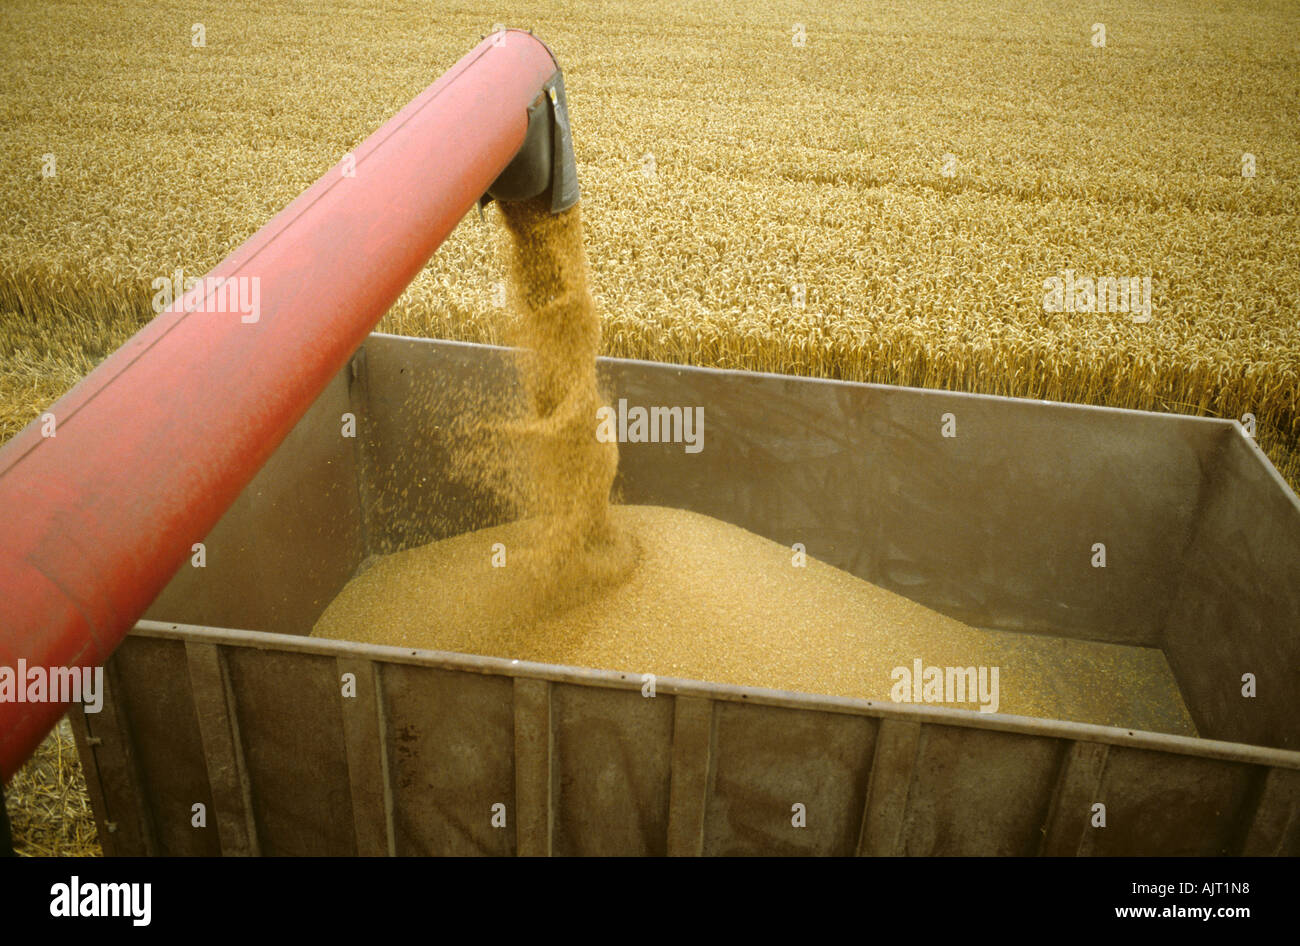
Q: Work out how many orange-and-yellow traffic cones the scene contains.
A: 0